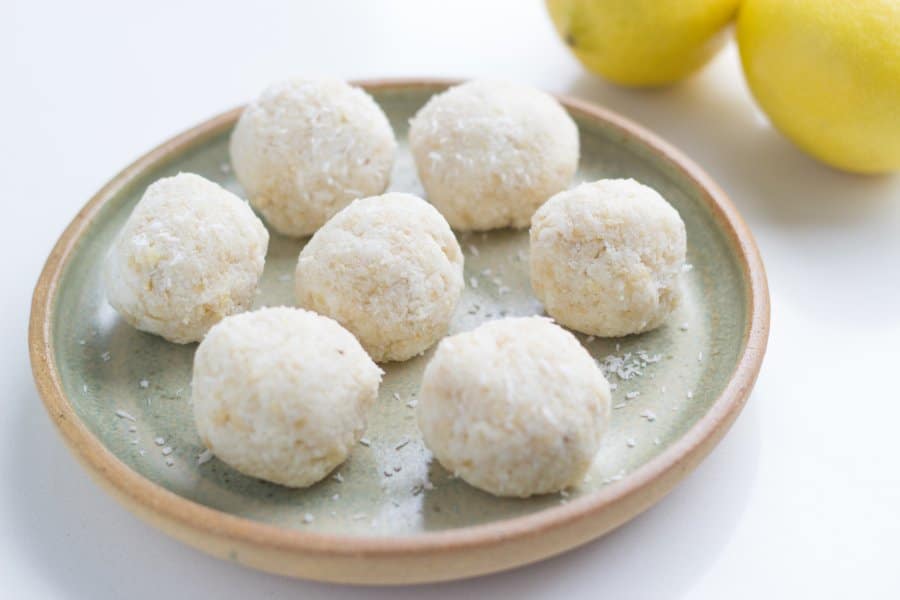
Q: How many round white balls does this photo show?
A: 7